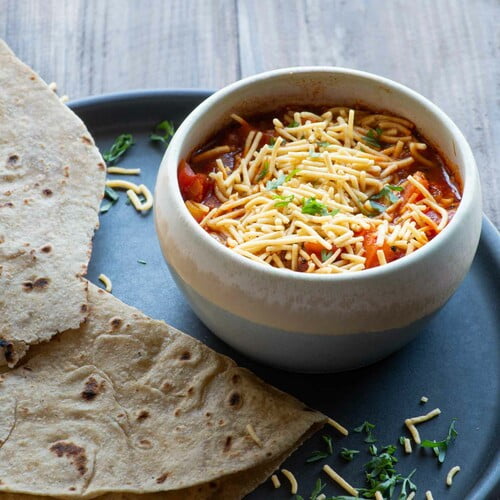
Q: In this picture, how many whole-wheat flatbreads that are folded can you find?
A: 1